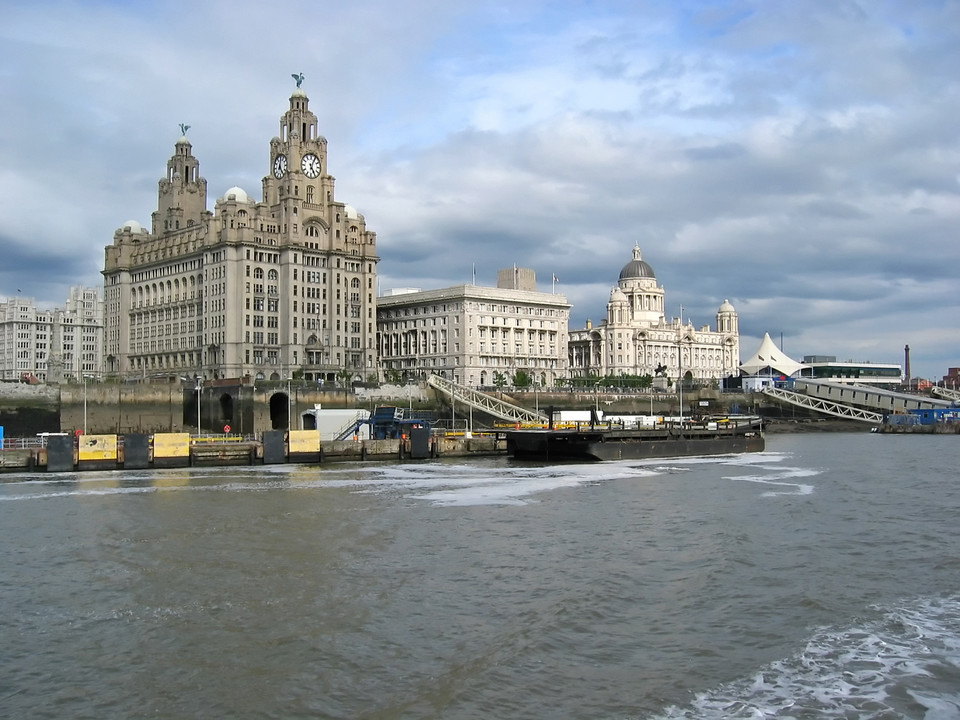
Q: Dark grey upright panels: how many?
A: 4